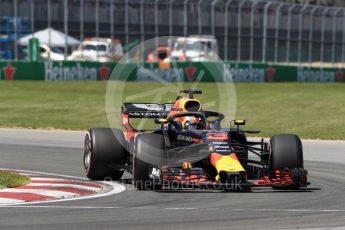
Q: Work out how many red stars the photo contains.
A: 5